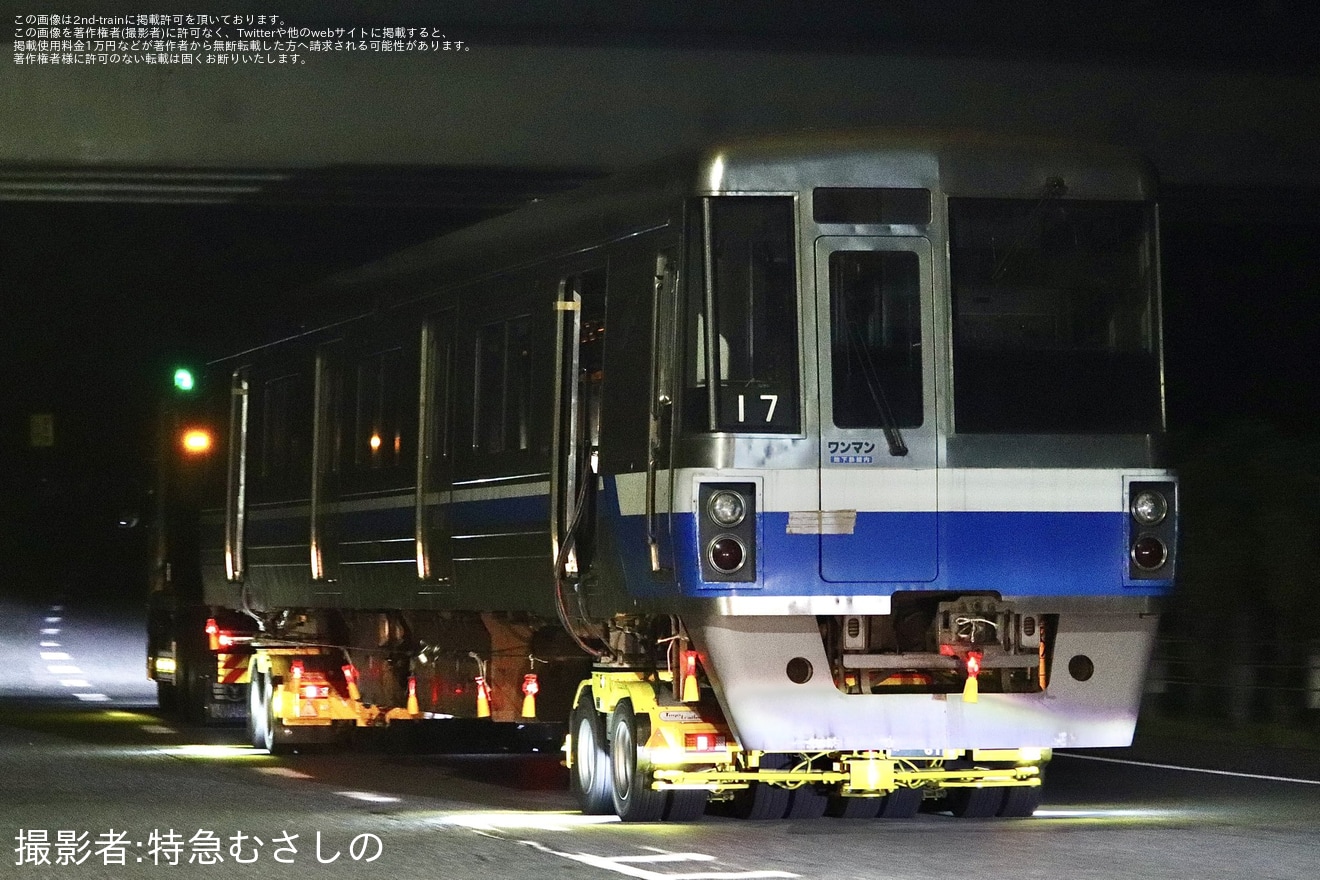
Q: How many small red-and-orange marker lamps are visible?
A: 8